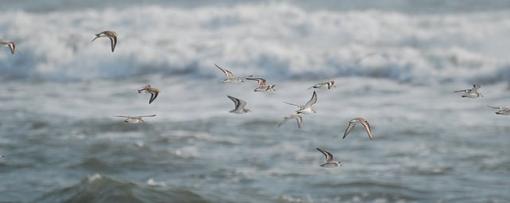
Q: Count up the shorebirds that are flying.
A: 14